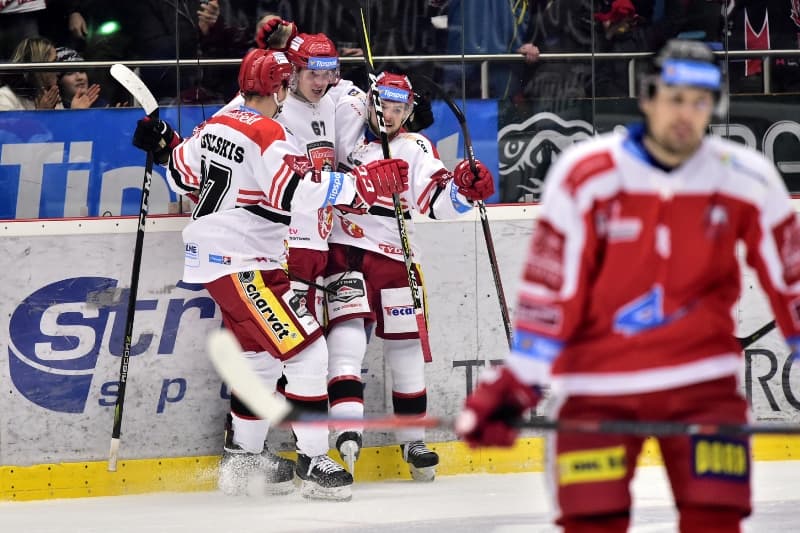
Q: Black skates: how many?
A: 4